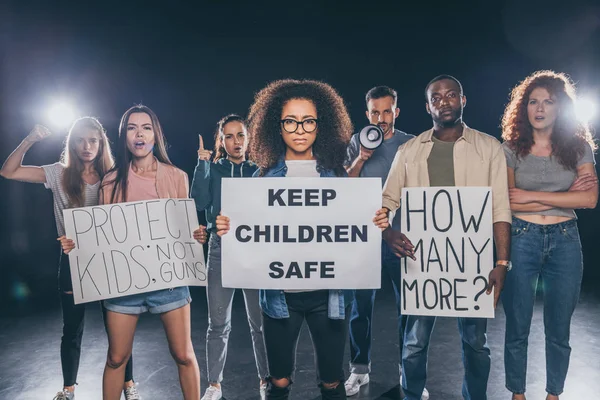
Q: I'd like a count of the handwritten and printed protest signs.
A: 3